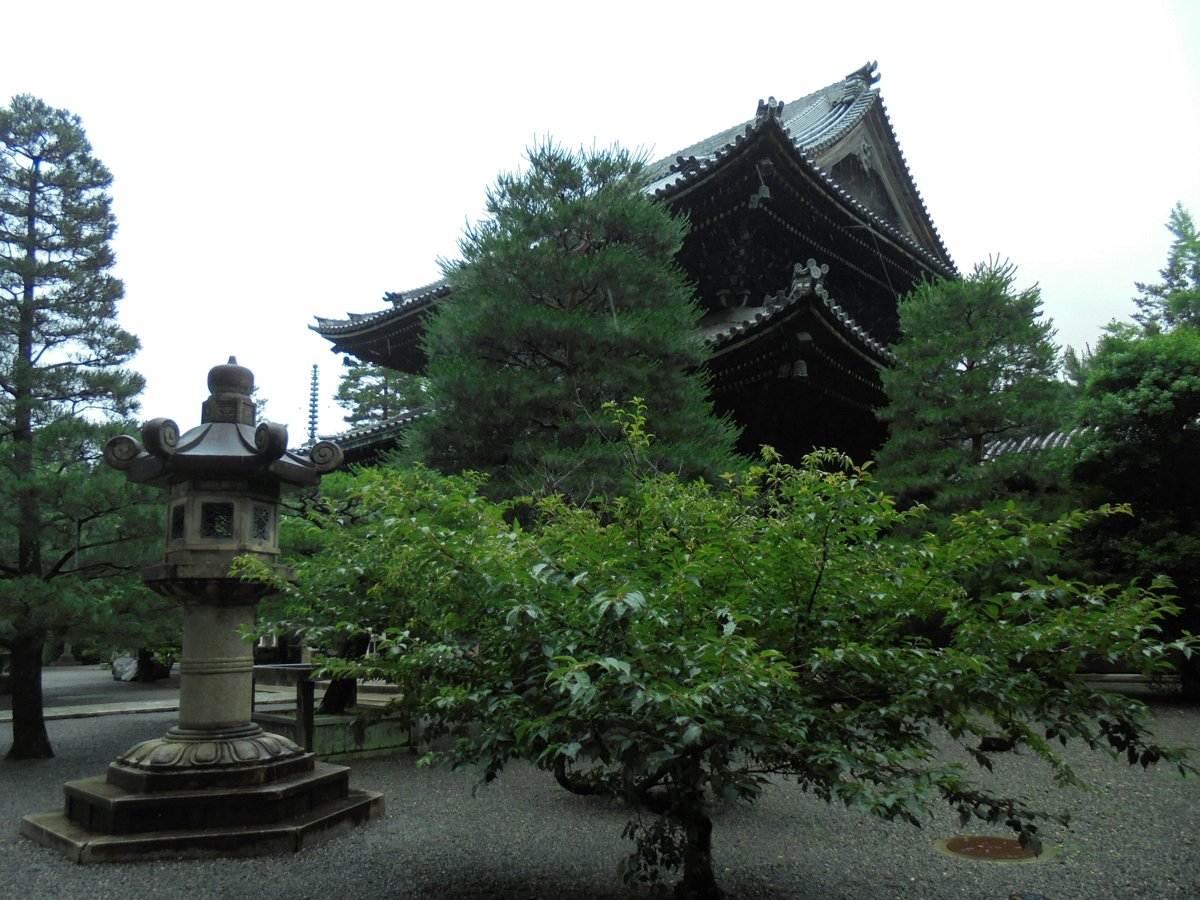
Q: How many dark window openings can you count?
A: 3